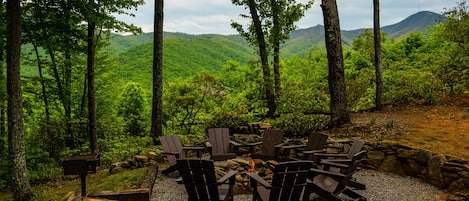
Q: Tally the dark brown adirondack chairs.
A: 9